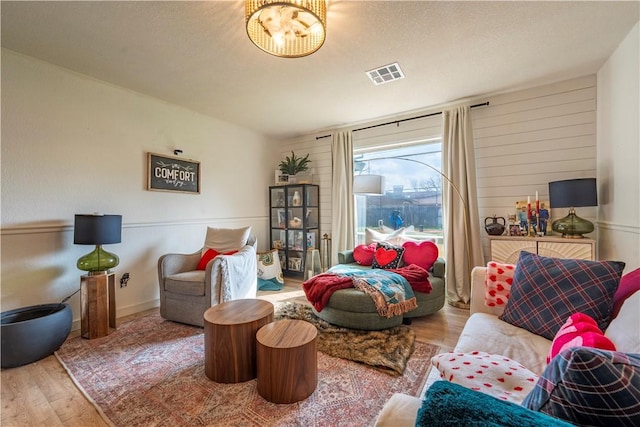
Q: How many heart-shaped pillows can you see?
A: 2